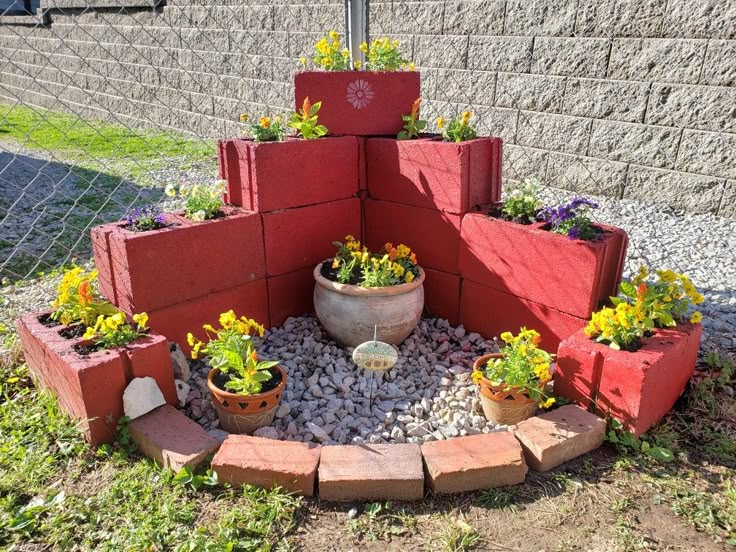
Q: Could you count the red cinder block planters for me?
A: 7